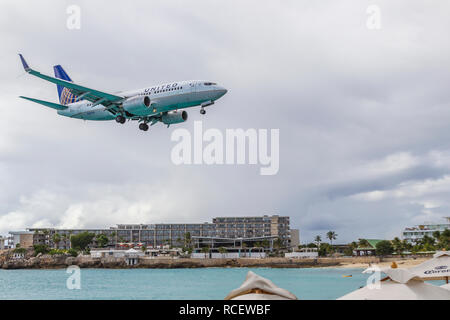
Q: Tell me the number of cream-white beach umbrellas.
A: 3